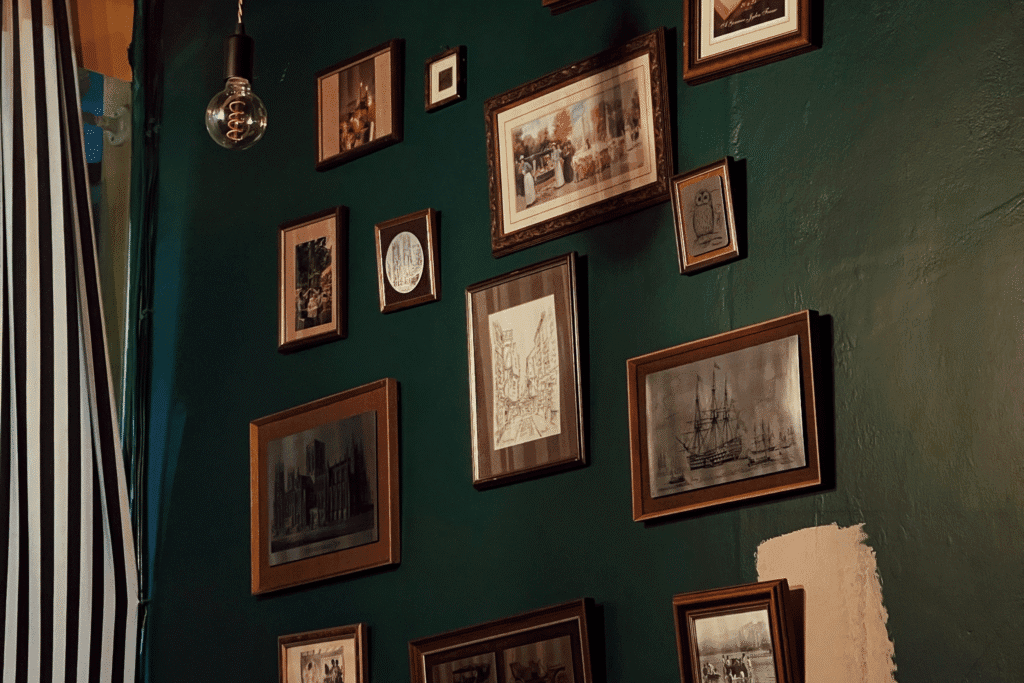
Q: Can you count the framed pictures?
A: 14